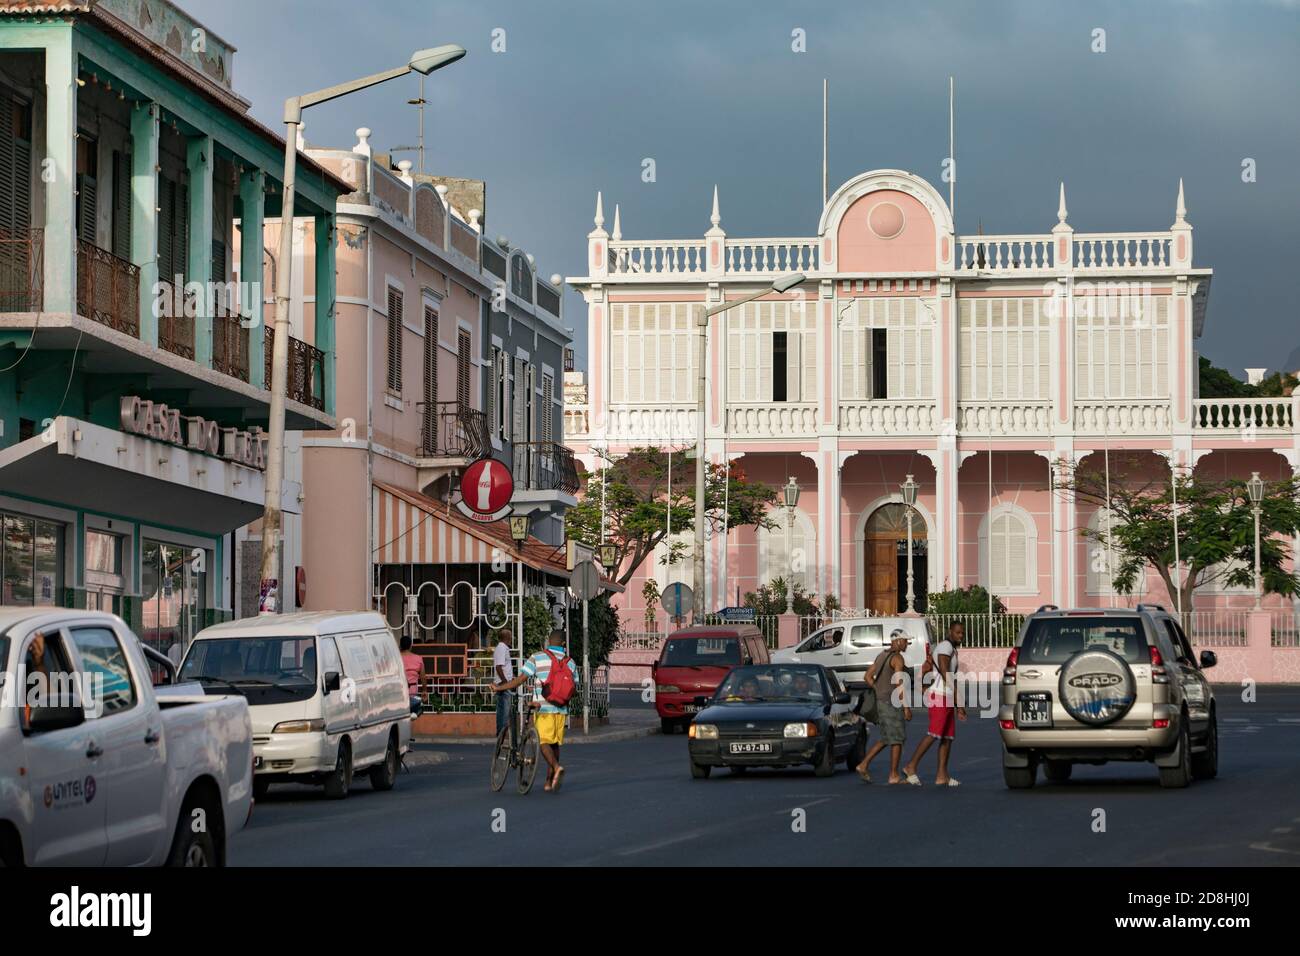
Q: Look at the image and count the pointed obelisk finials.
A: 5